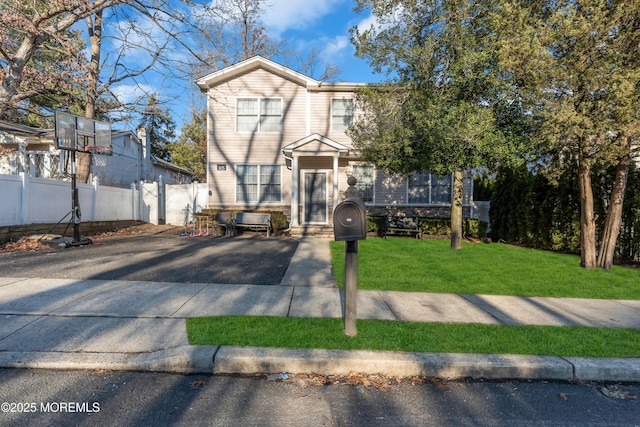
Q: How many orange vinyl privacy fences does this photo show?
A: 0